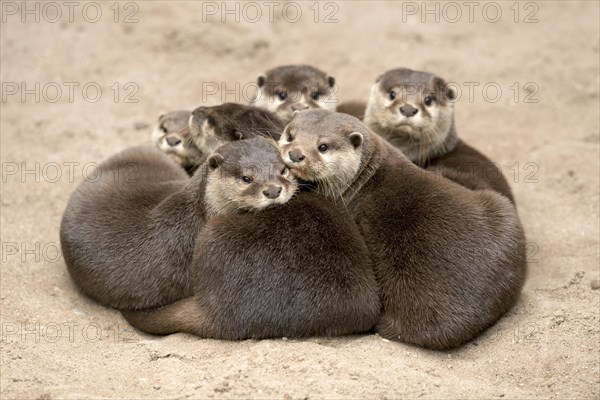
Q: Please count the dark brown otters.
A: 6